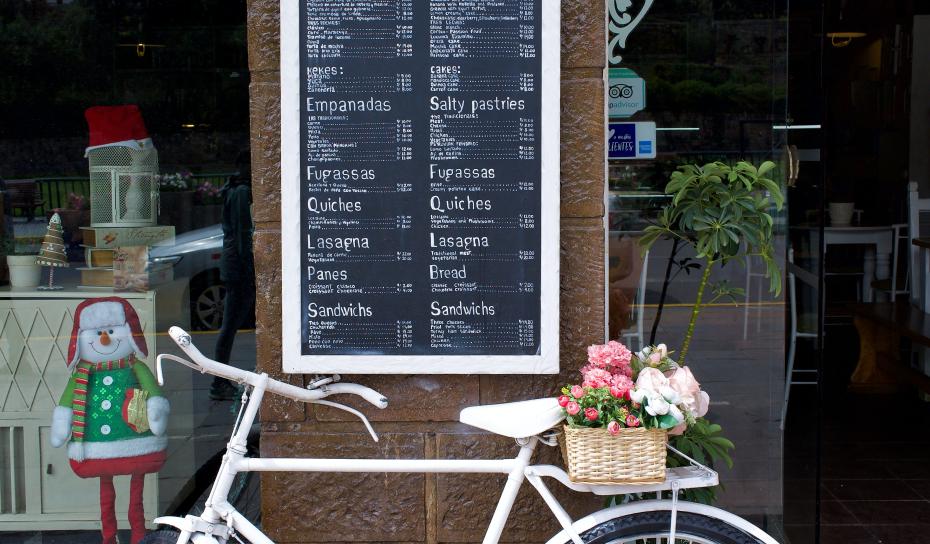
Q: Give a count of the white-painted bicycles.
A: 1